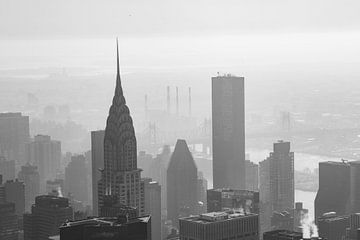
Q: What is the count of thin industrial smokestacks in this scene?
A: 4